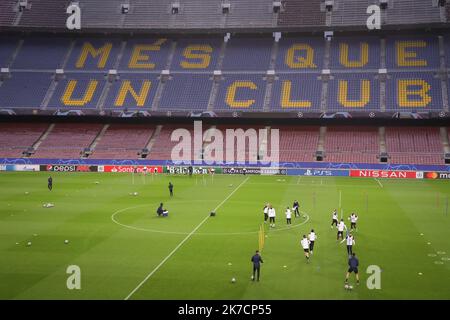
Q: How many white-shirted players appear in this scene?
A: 9